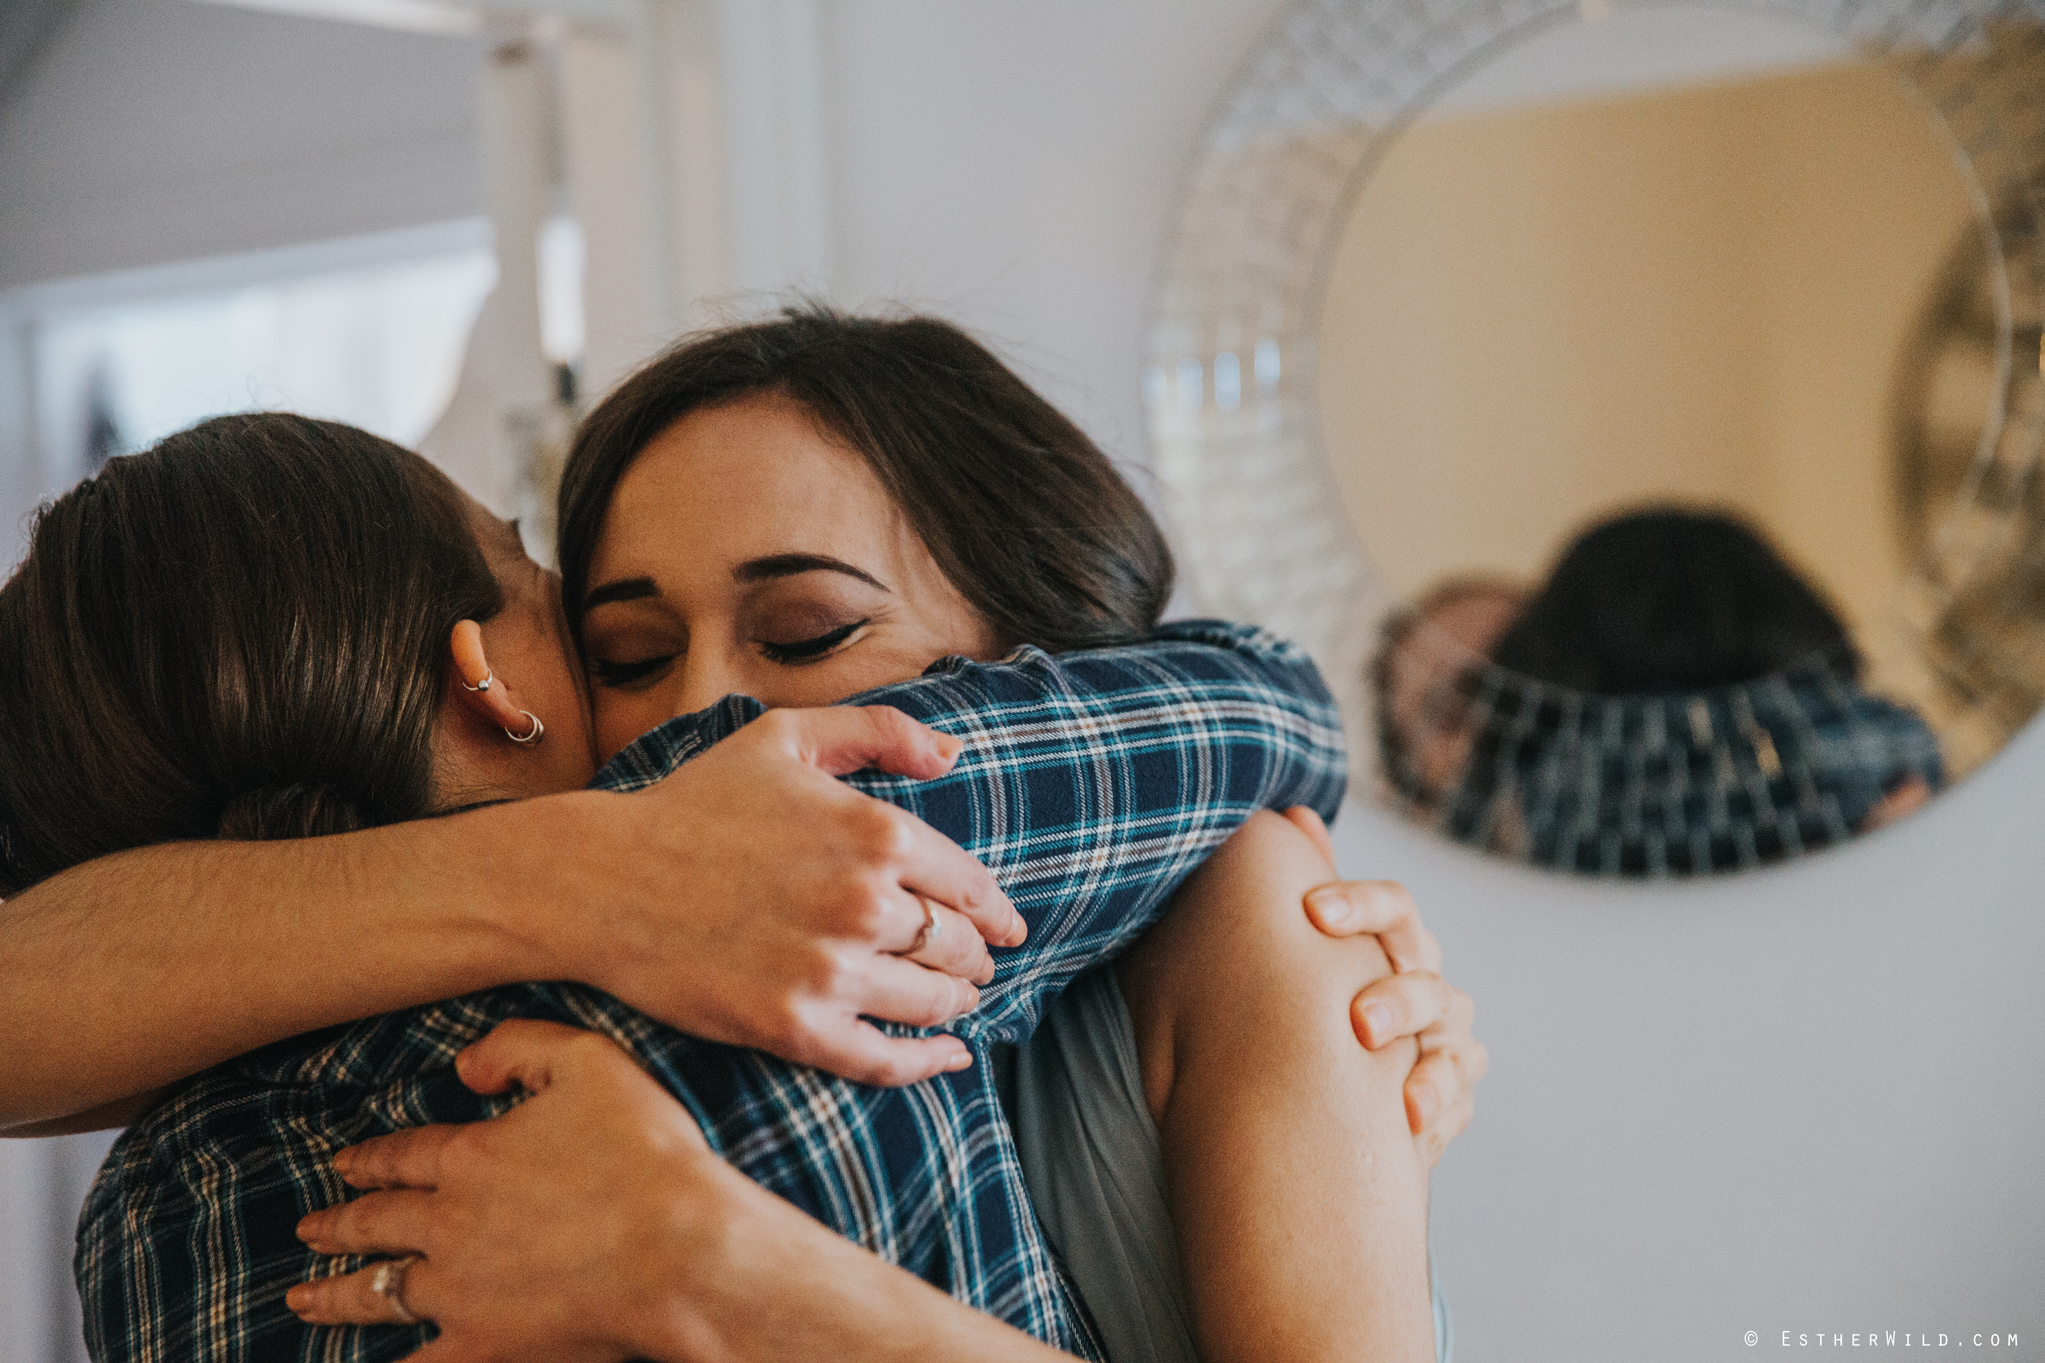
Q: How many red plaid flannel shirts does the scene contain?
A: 0